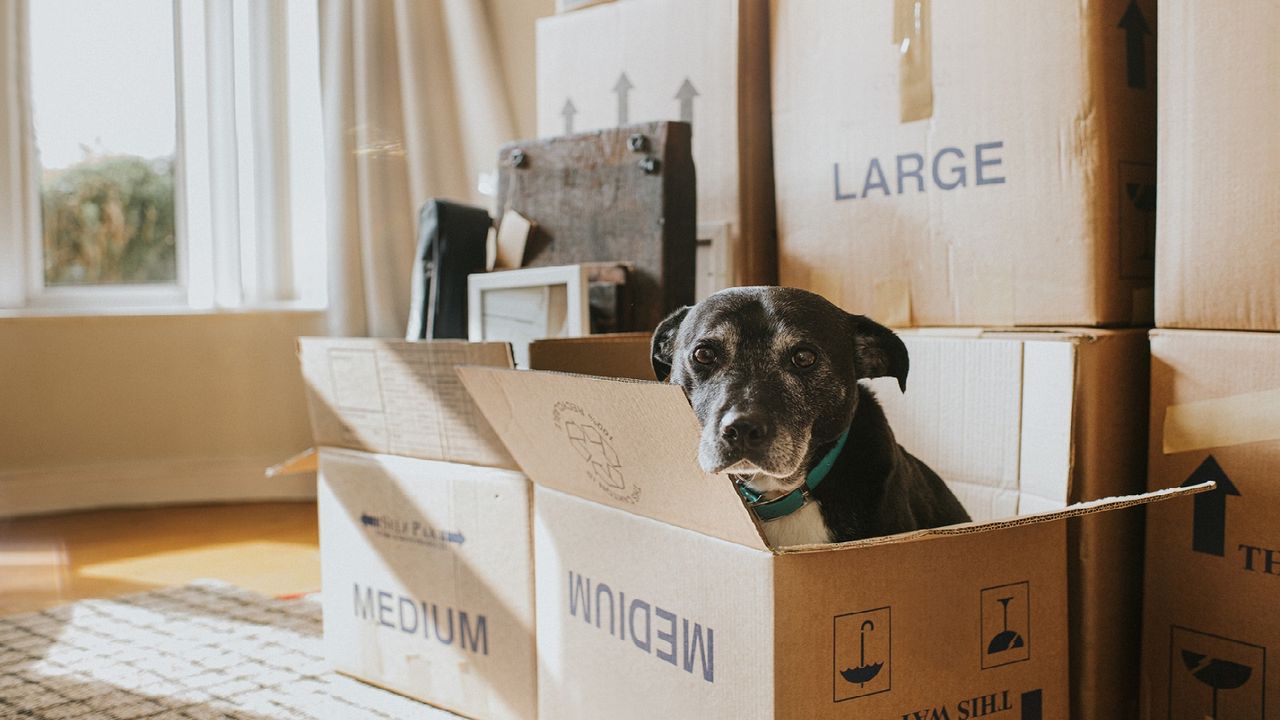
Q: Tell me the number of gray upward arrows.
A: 3